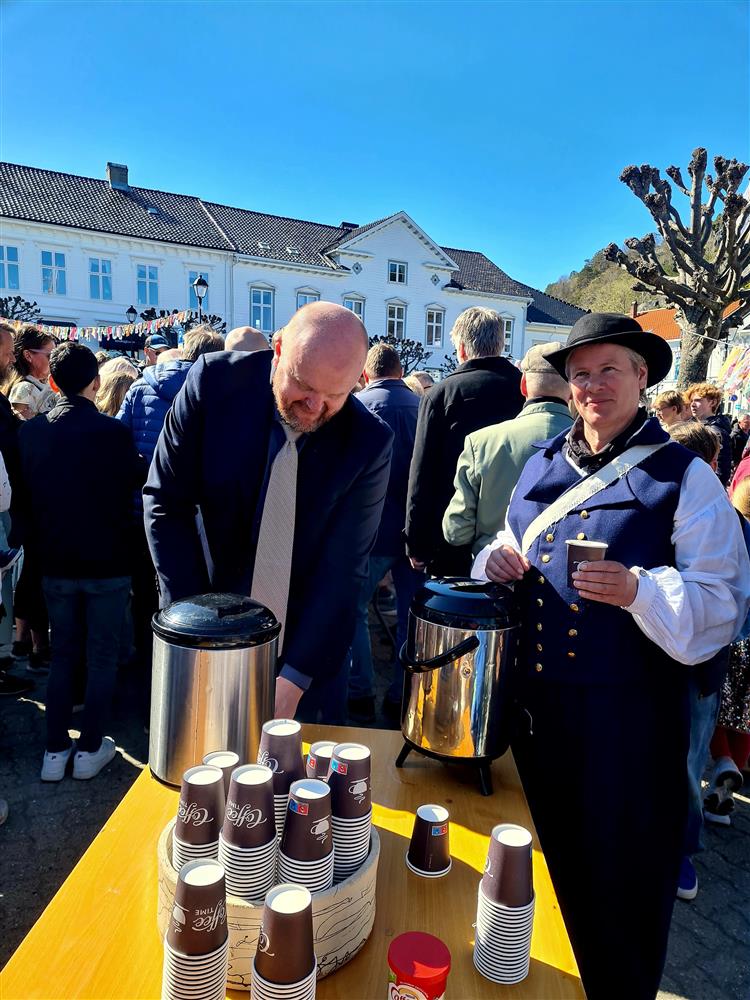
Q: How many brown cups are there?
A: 12